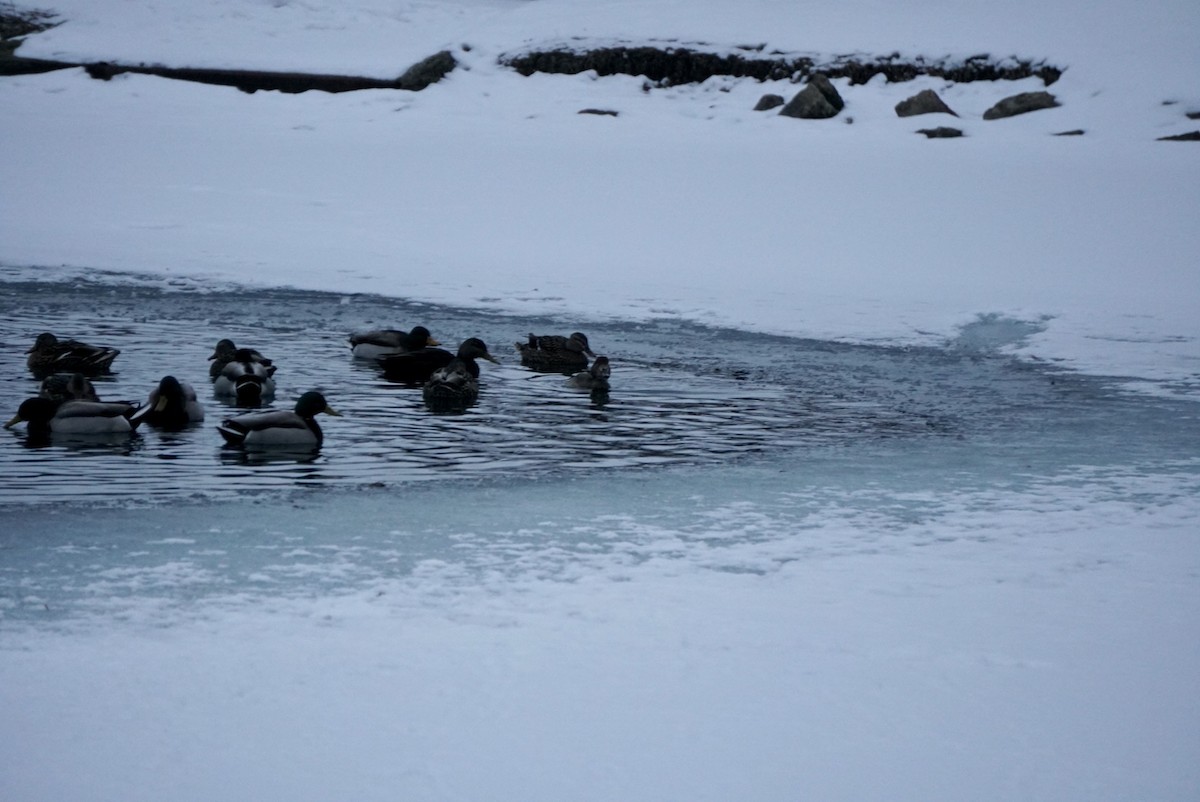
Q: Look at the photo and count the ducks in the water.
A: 12